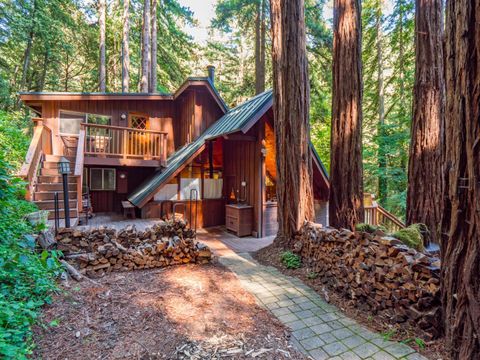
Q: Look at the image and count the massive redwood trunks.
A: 4